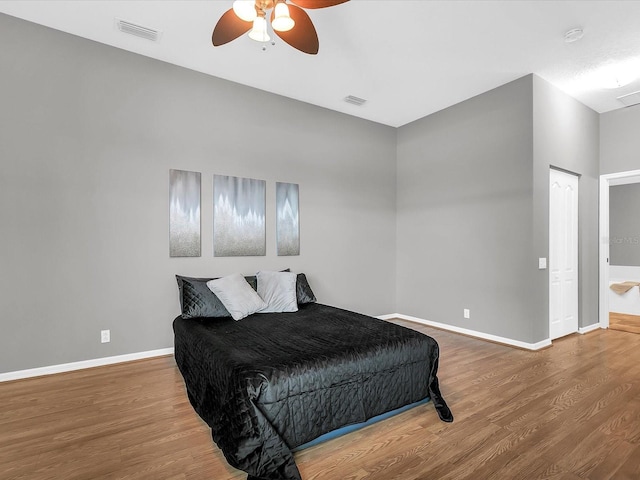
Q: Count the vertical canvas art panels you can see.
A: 3